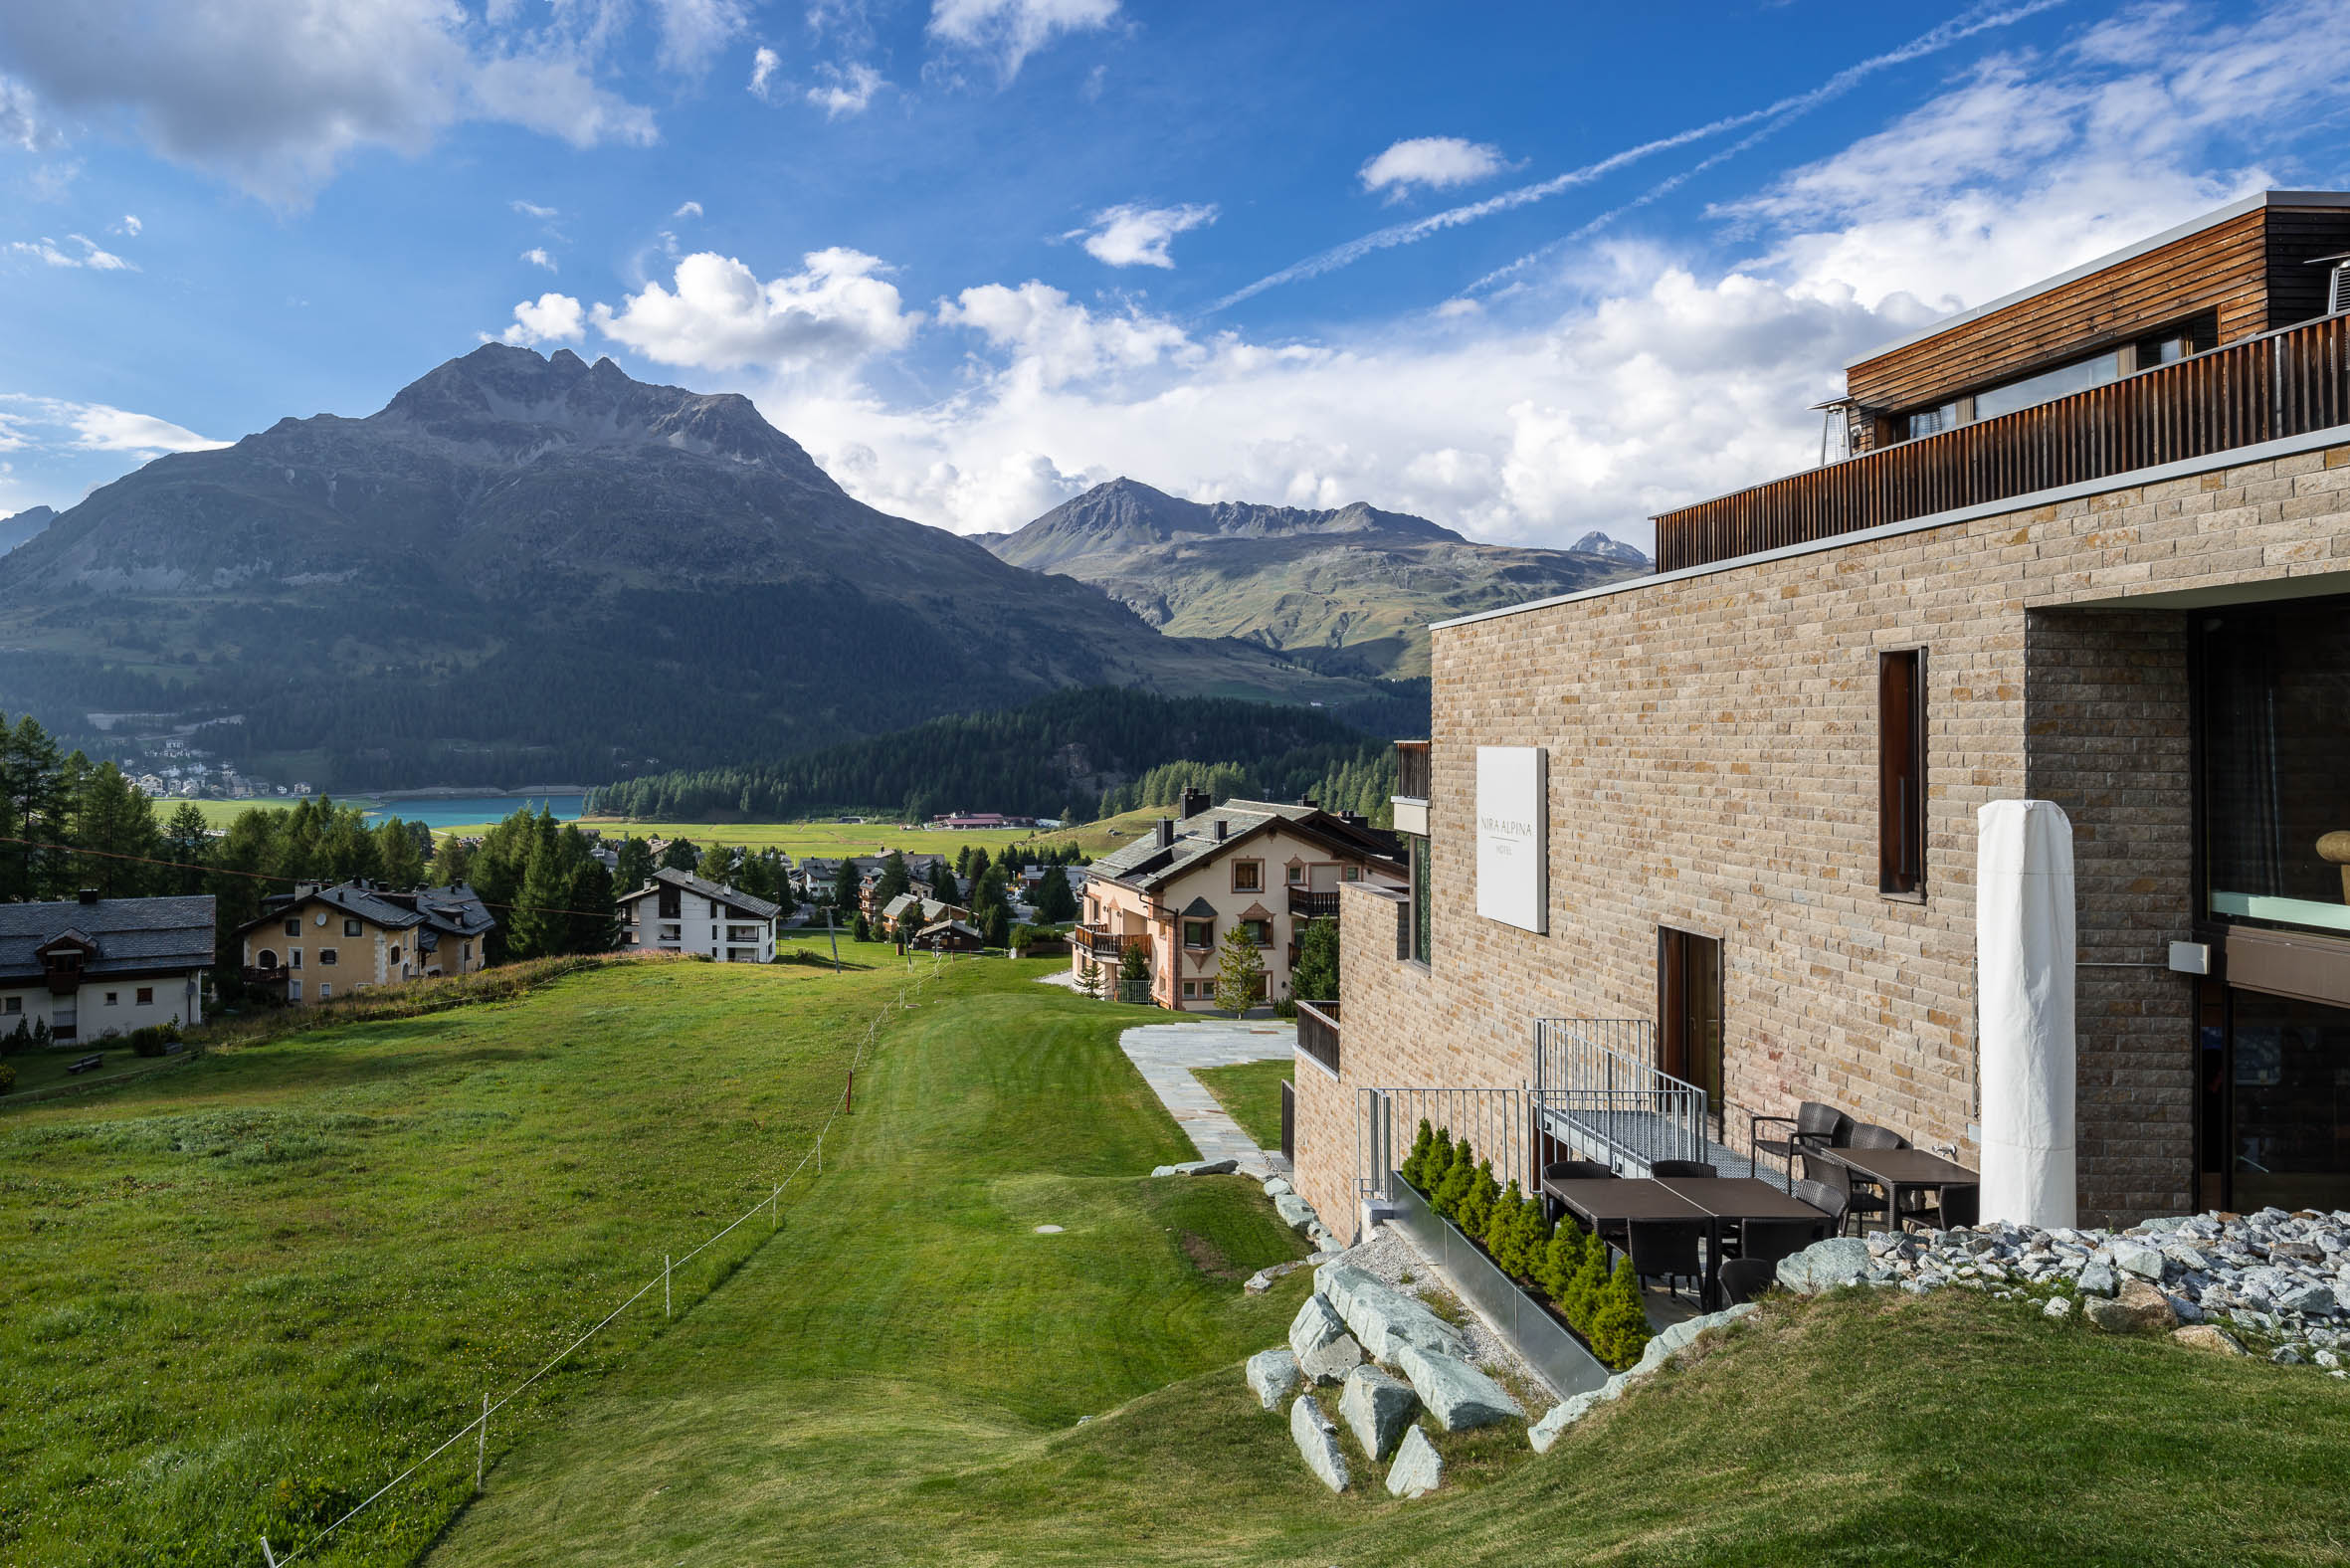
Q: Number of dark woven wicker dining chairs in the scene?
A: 10